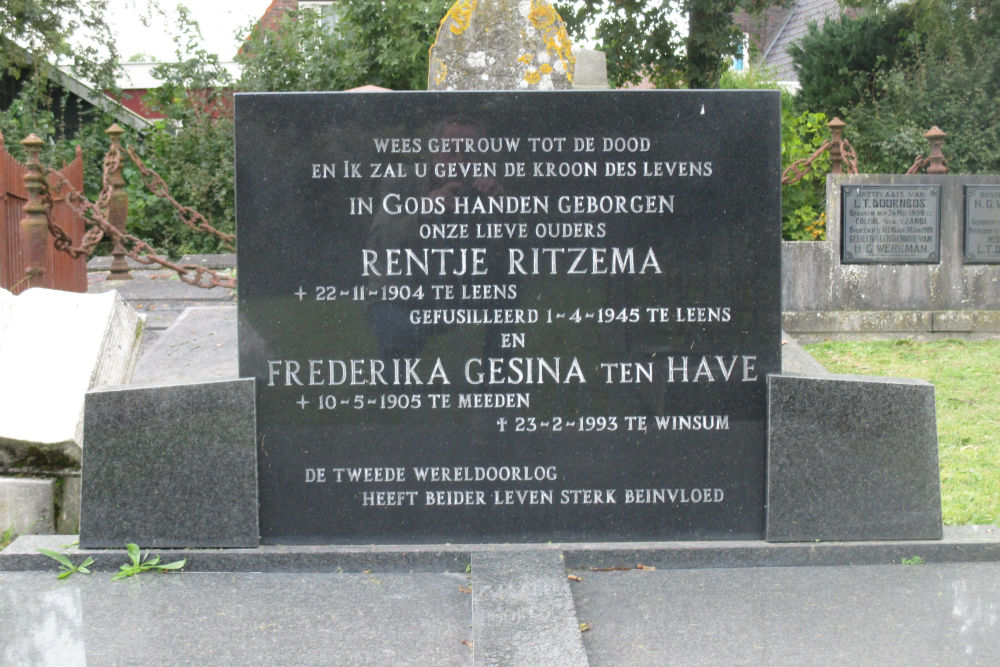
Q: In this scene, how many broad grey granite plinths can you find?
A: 2